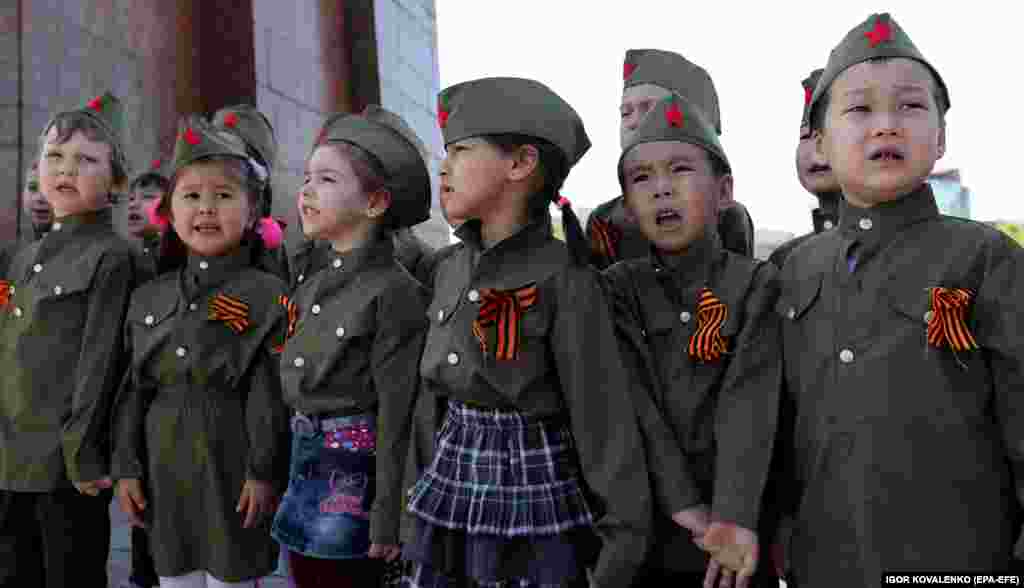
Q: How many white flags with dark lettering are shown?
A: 0